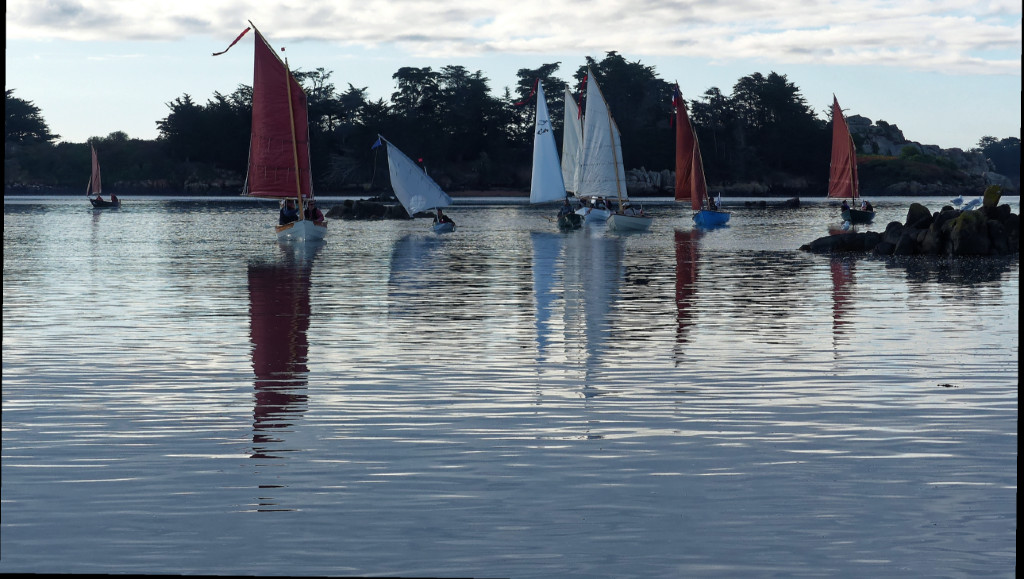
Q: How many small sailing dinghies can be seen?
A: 8